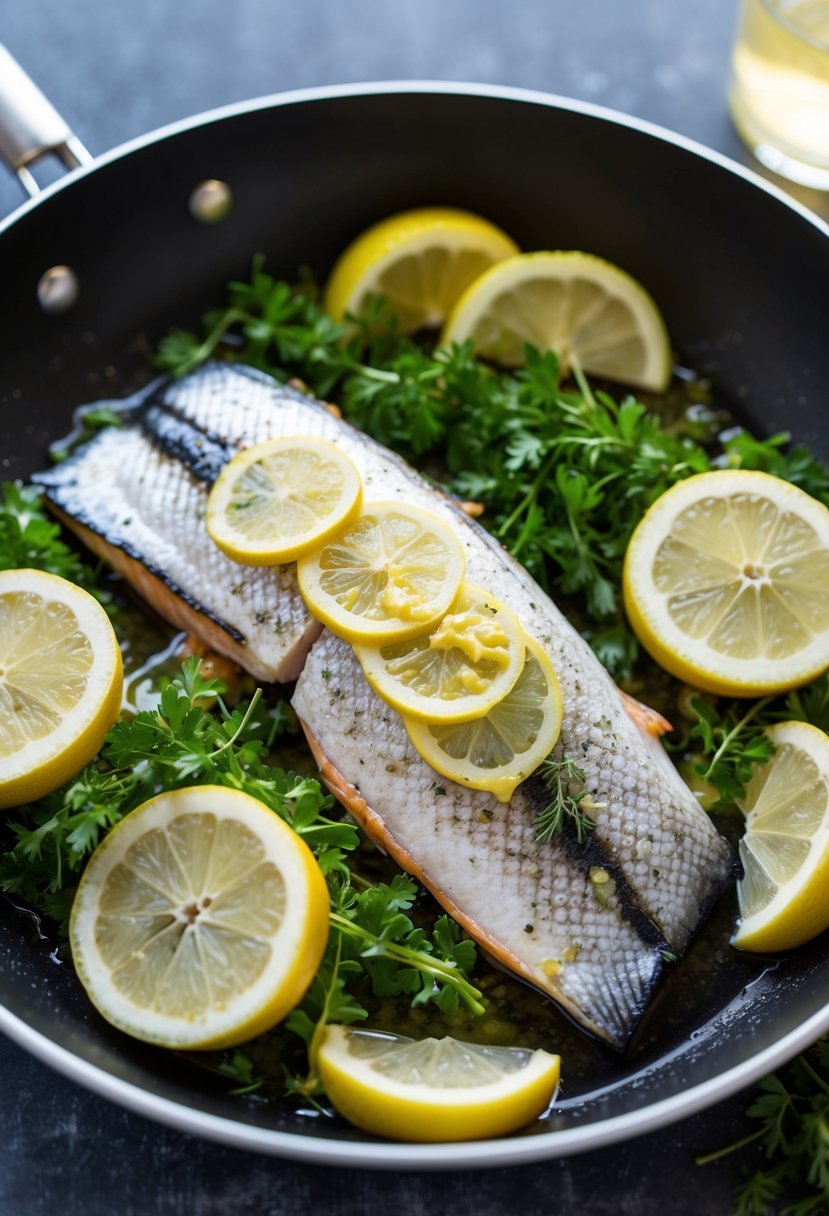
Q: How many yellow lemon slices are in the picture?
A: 11